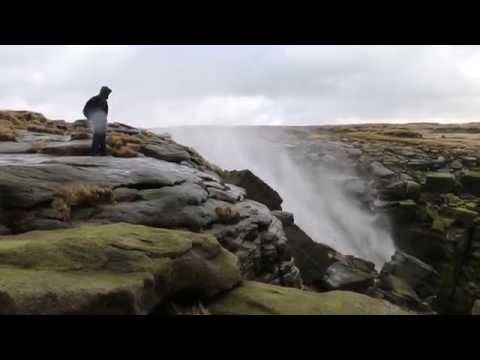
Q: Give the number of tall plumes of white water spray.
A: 1